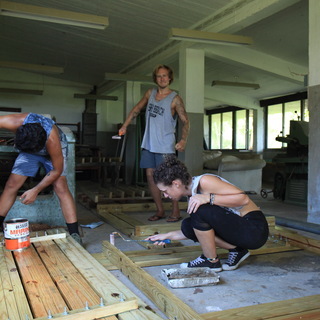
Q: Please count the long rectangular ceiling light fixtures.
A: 7